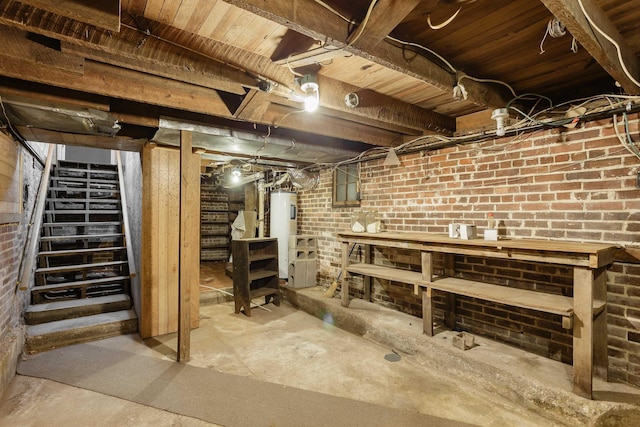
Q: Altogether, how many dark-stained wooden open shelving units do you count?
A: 1